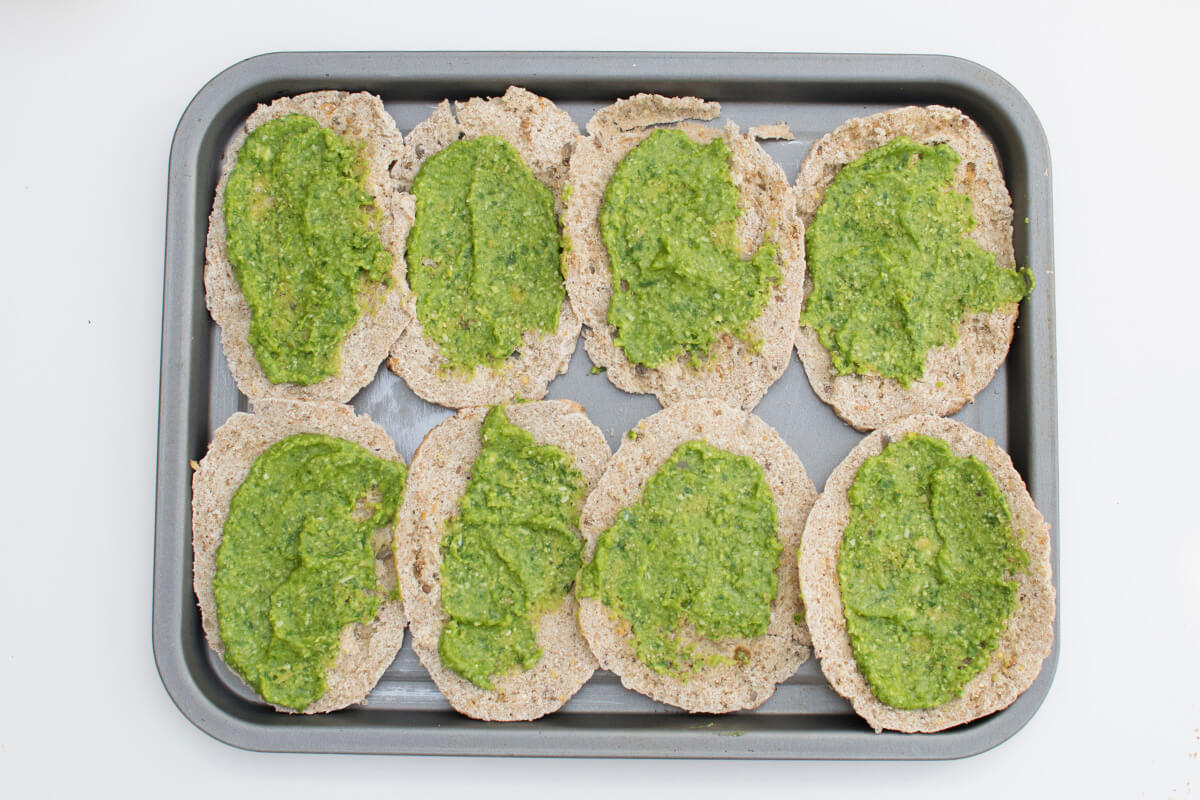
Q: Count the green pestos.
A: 8